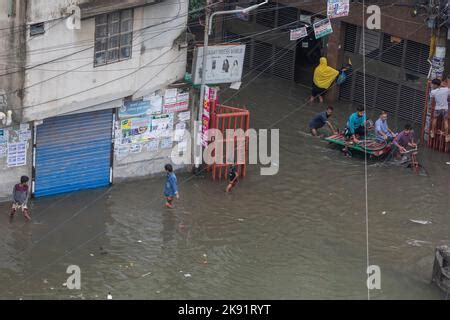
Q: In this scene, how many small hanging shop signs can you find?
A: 3